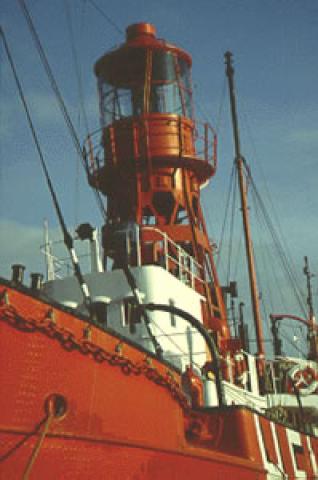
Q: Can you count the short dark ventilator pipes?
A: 2